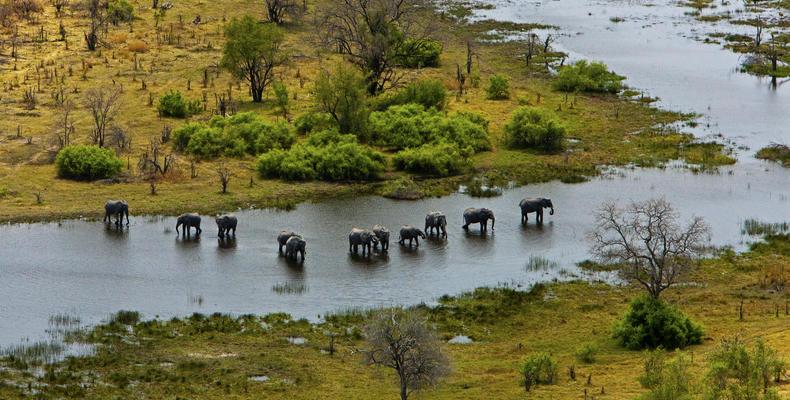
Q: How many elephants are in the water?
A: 11